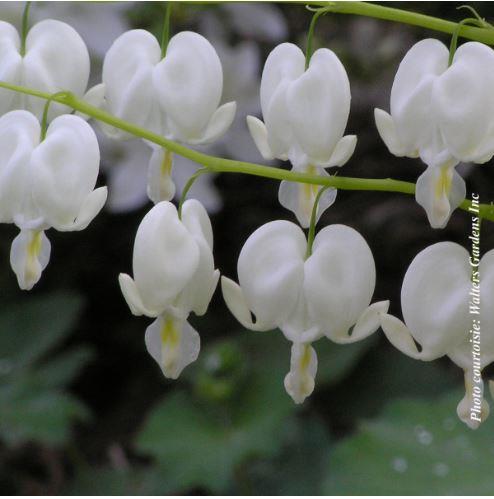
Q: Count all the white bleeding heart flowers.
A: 8